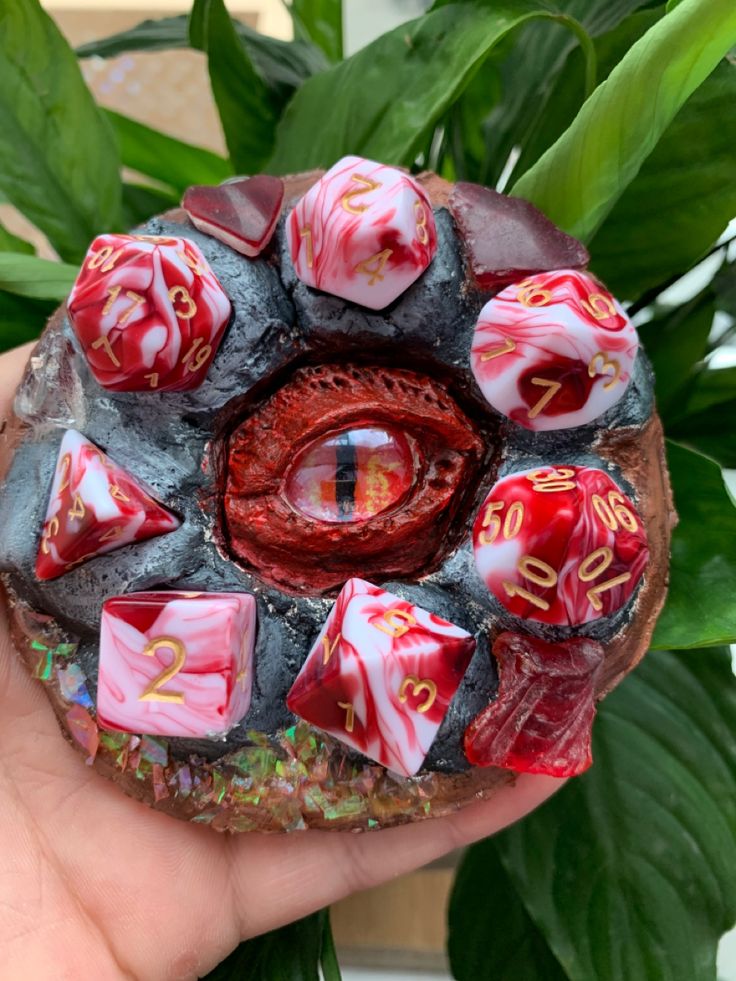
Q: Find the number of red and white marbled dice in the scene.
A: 7